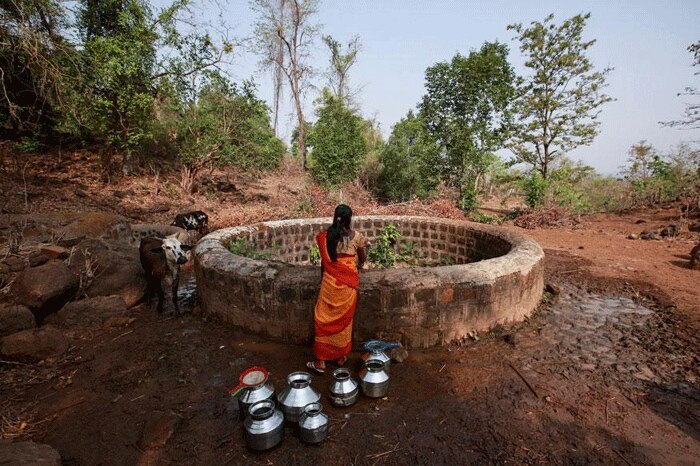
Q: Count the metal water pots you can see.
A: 7